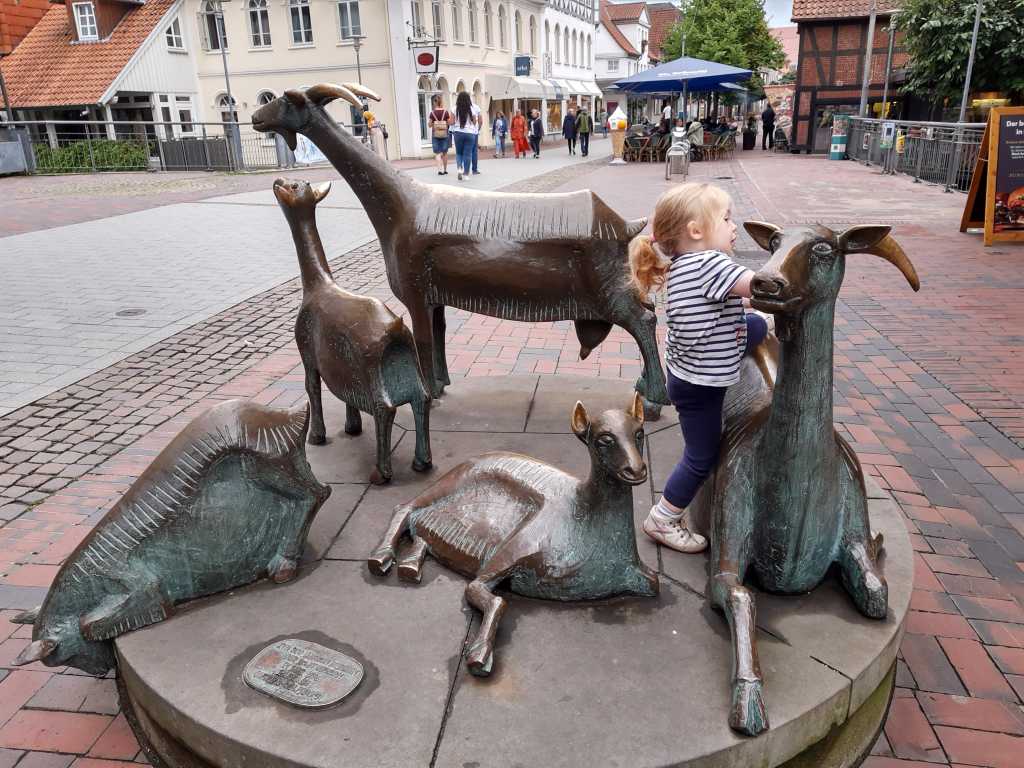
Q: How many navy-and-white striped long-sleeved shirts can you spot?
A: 0